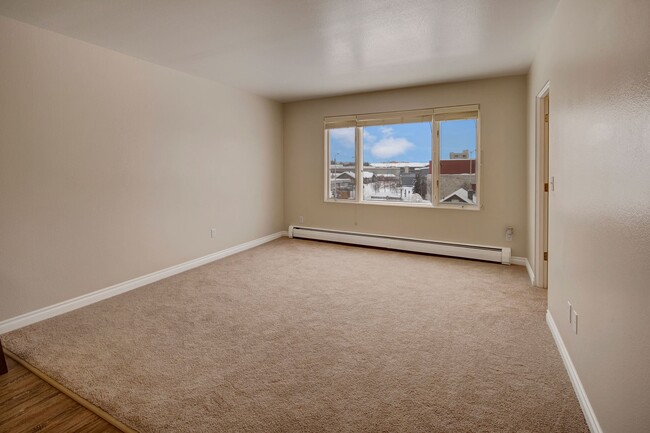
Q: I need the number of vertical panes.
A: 3